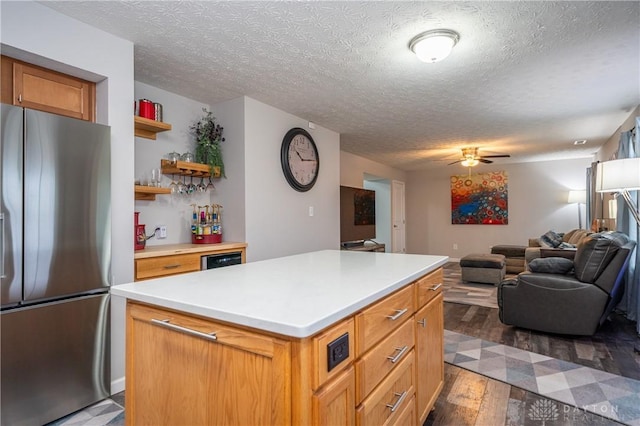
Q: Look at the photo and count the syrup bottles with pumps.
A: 5